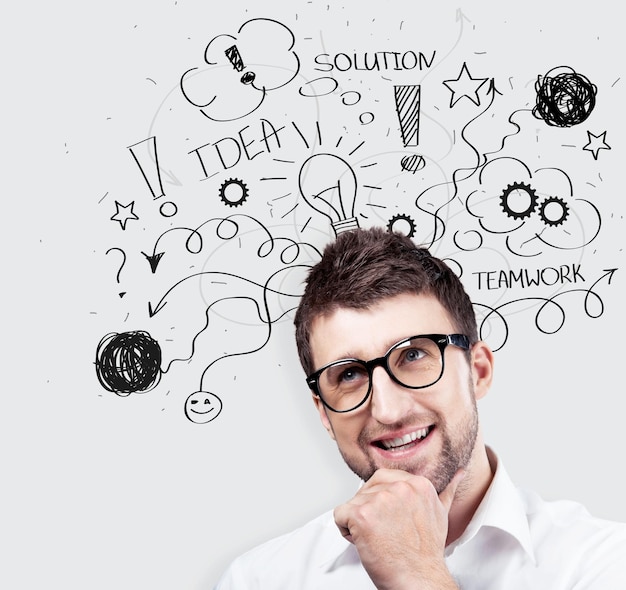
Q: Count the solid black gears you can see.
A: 4